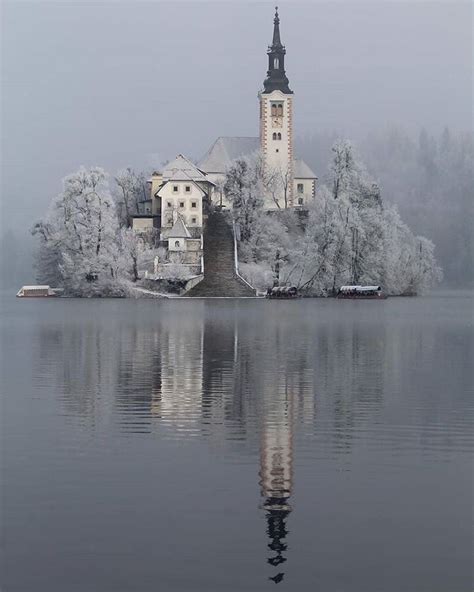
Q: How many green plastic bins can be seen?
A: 0